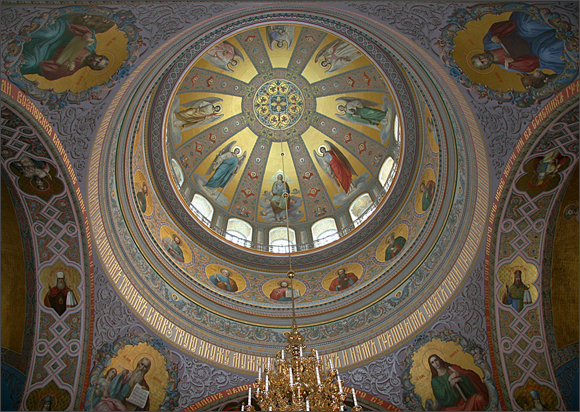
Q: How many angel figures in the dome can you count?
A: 7